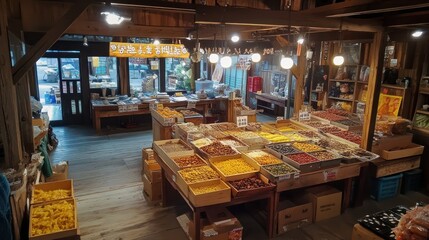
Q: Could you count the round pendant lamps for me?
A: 5